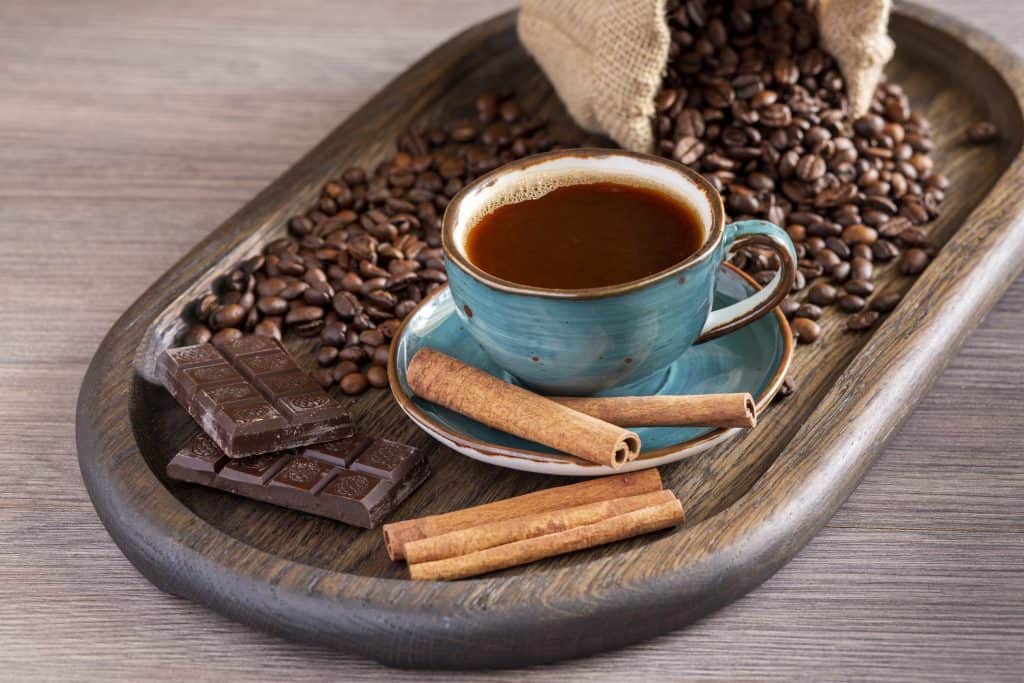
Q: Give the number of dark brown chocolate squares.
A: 14